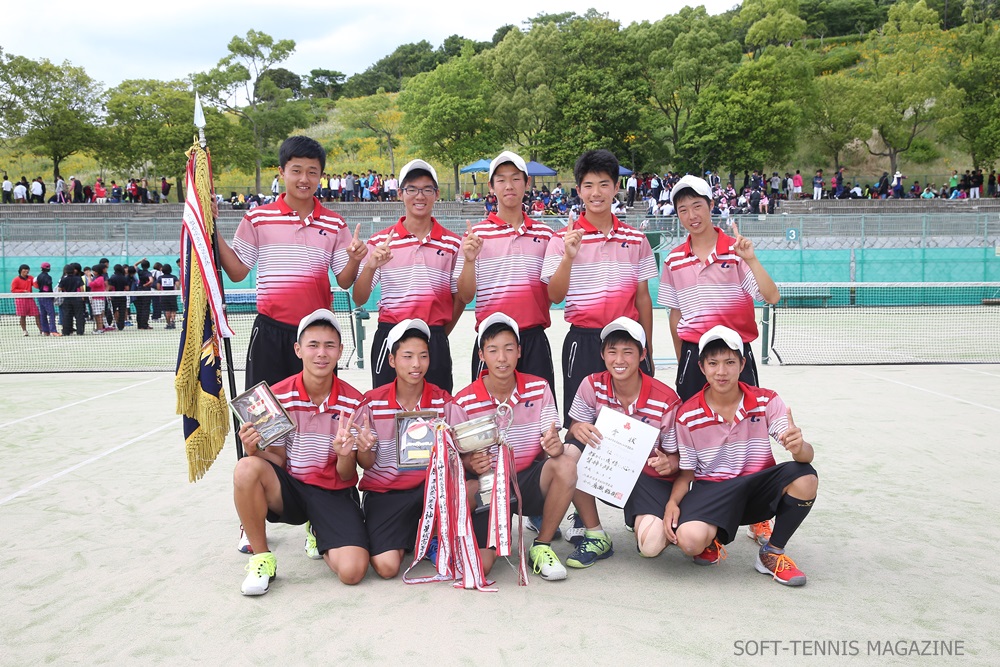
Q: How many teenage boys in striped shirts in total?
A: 10